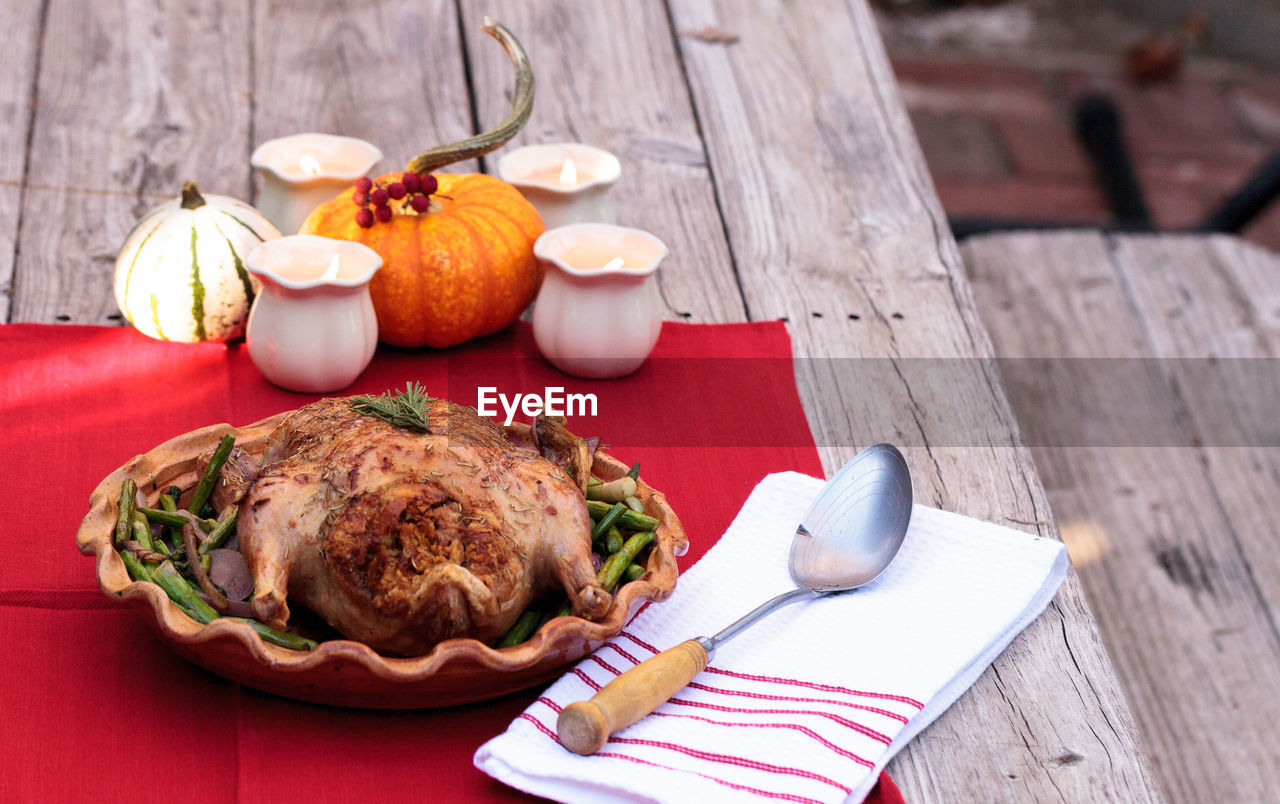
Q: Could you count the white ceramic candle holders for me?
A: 4